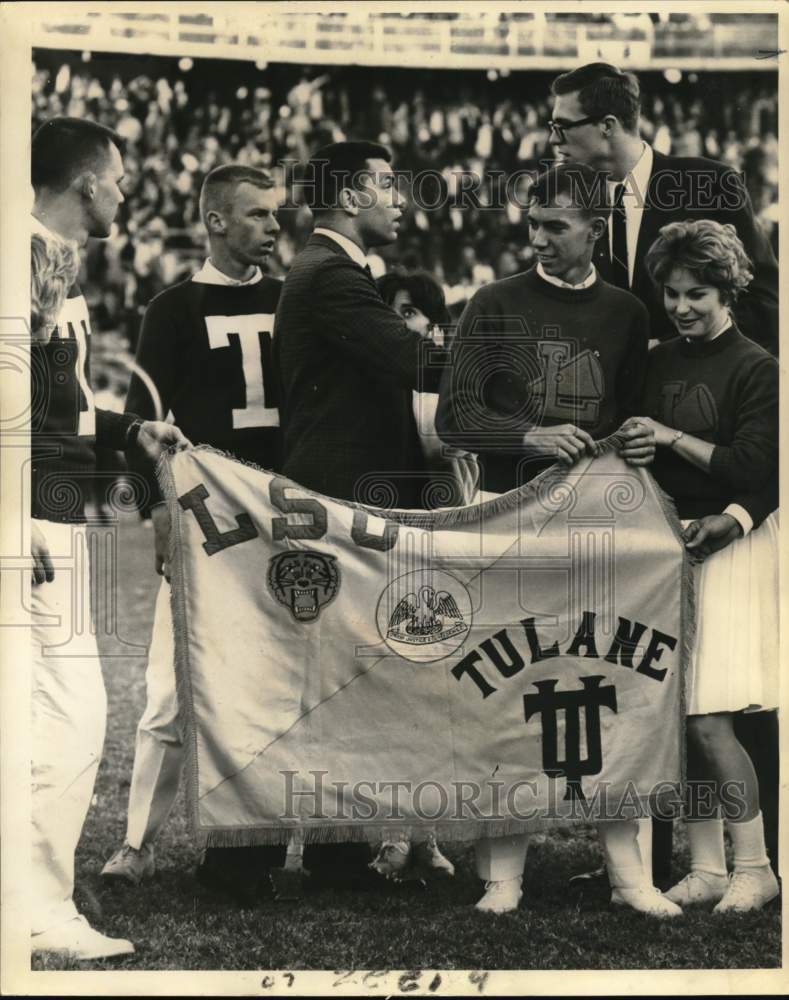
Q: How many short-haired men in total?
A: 5